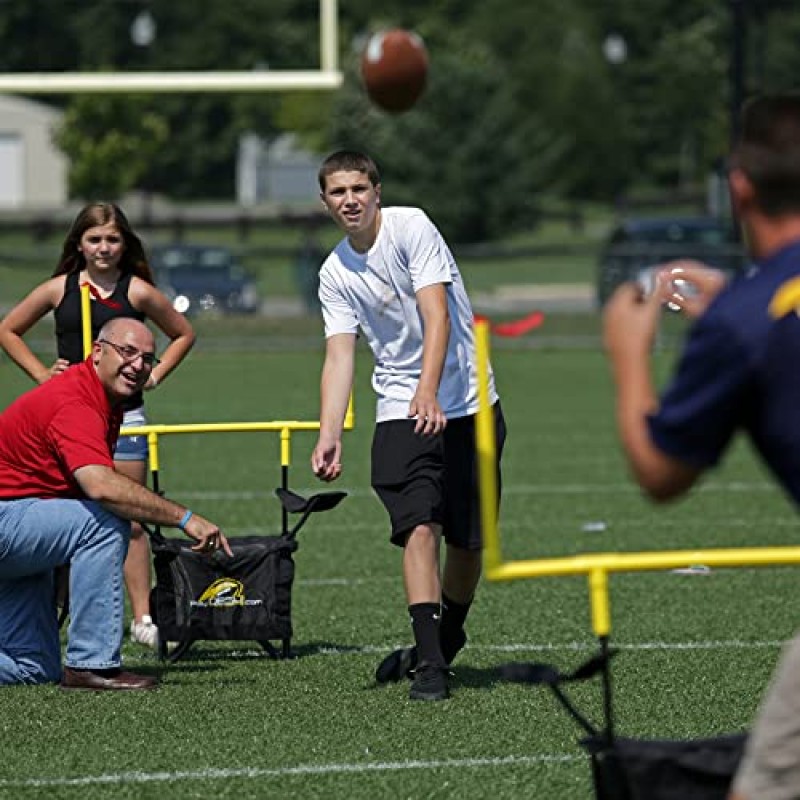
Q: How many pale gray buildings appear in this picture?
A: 2